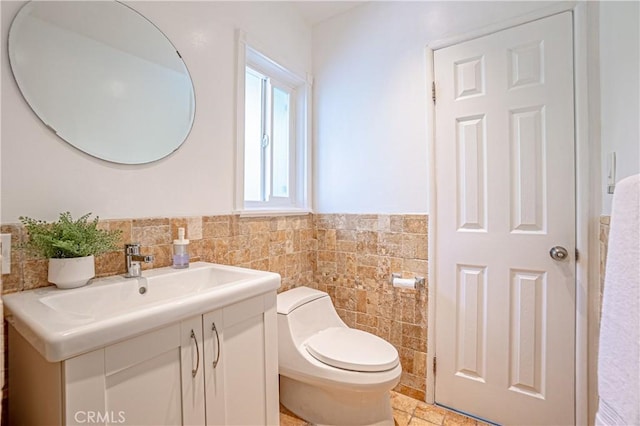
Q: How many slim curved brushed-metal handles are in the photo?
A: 2